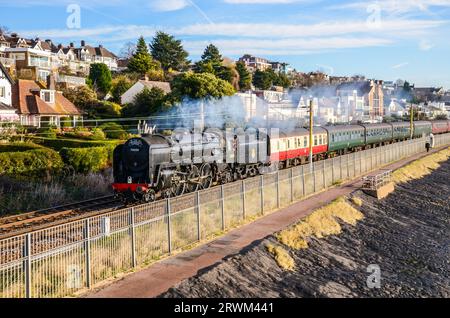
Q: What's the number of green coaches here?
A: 4